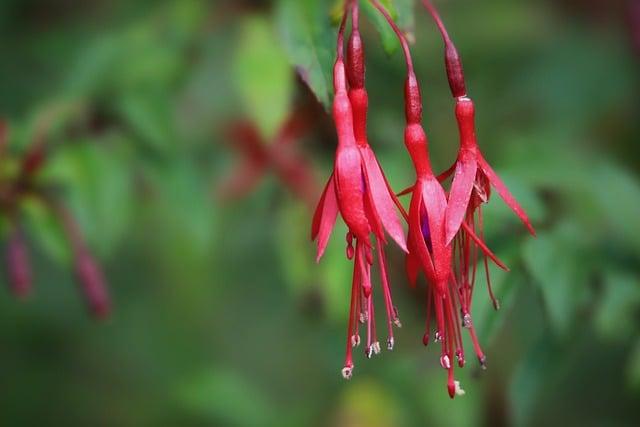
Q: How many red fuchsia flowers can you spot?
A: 4